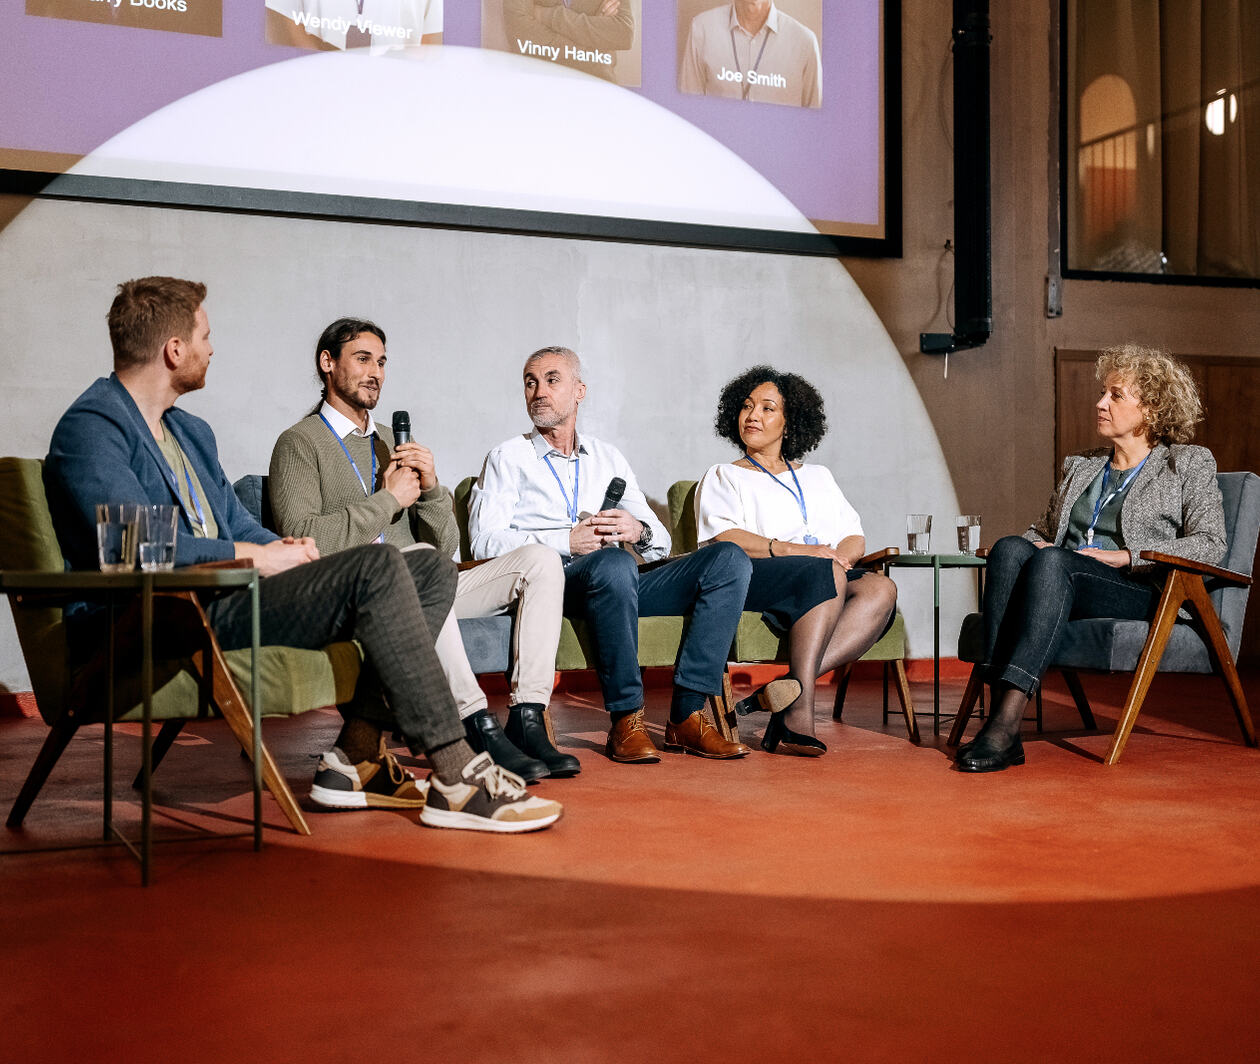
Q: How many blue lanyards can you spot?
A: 5